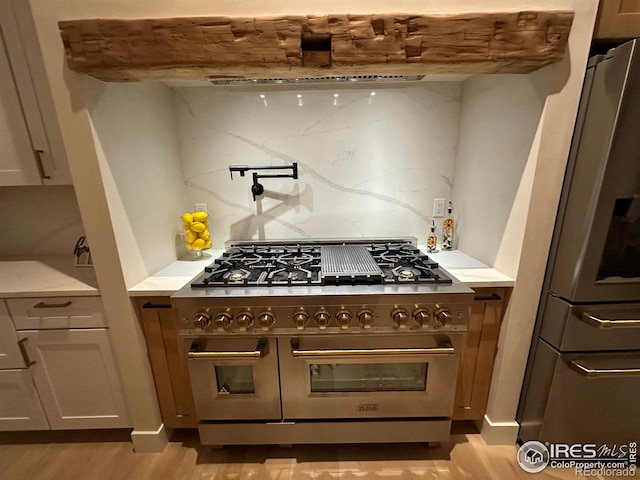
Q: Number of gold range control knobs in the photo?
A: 11